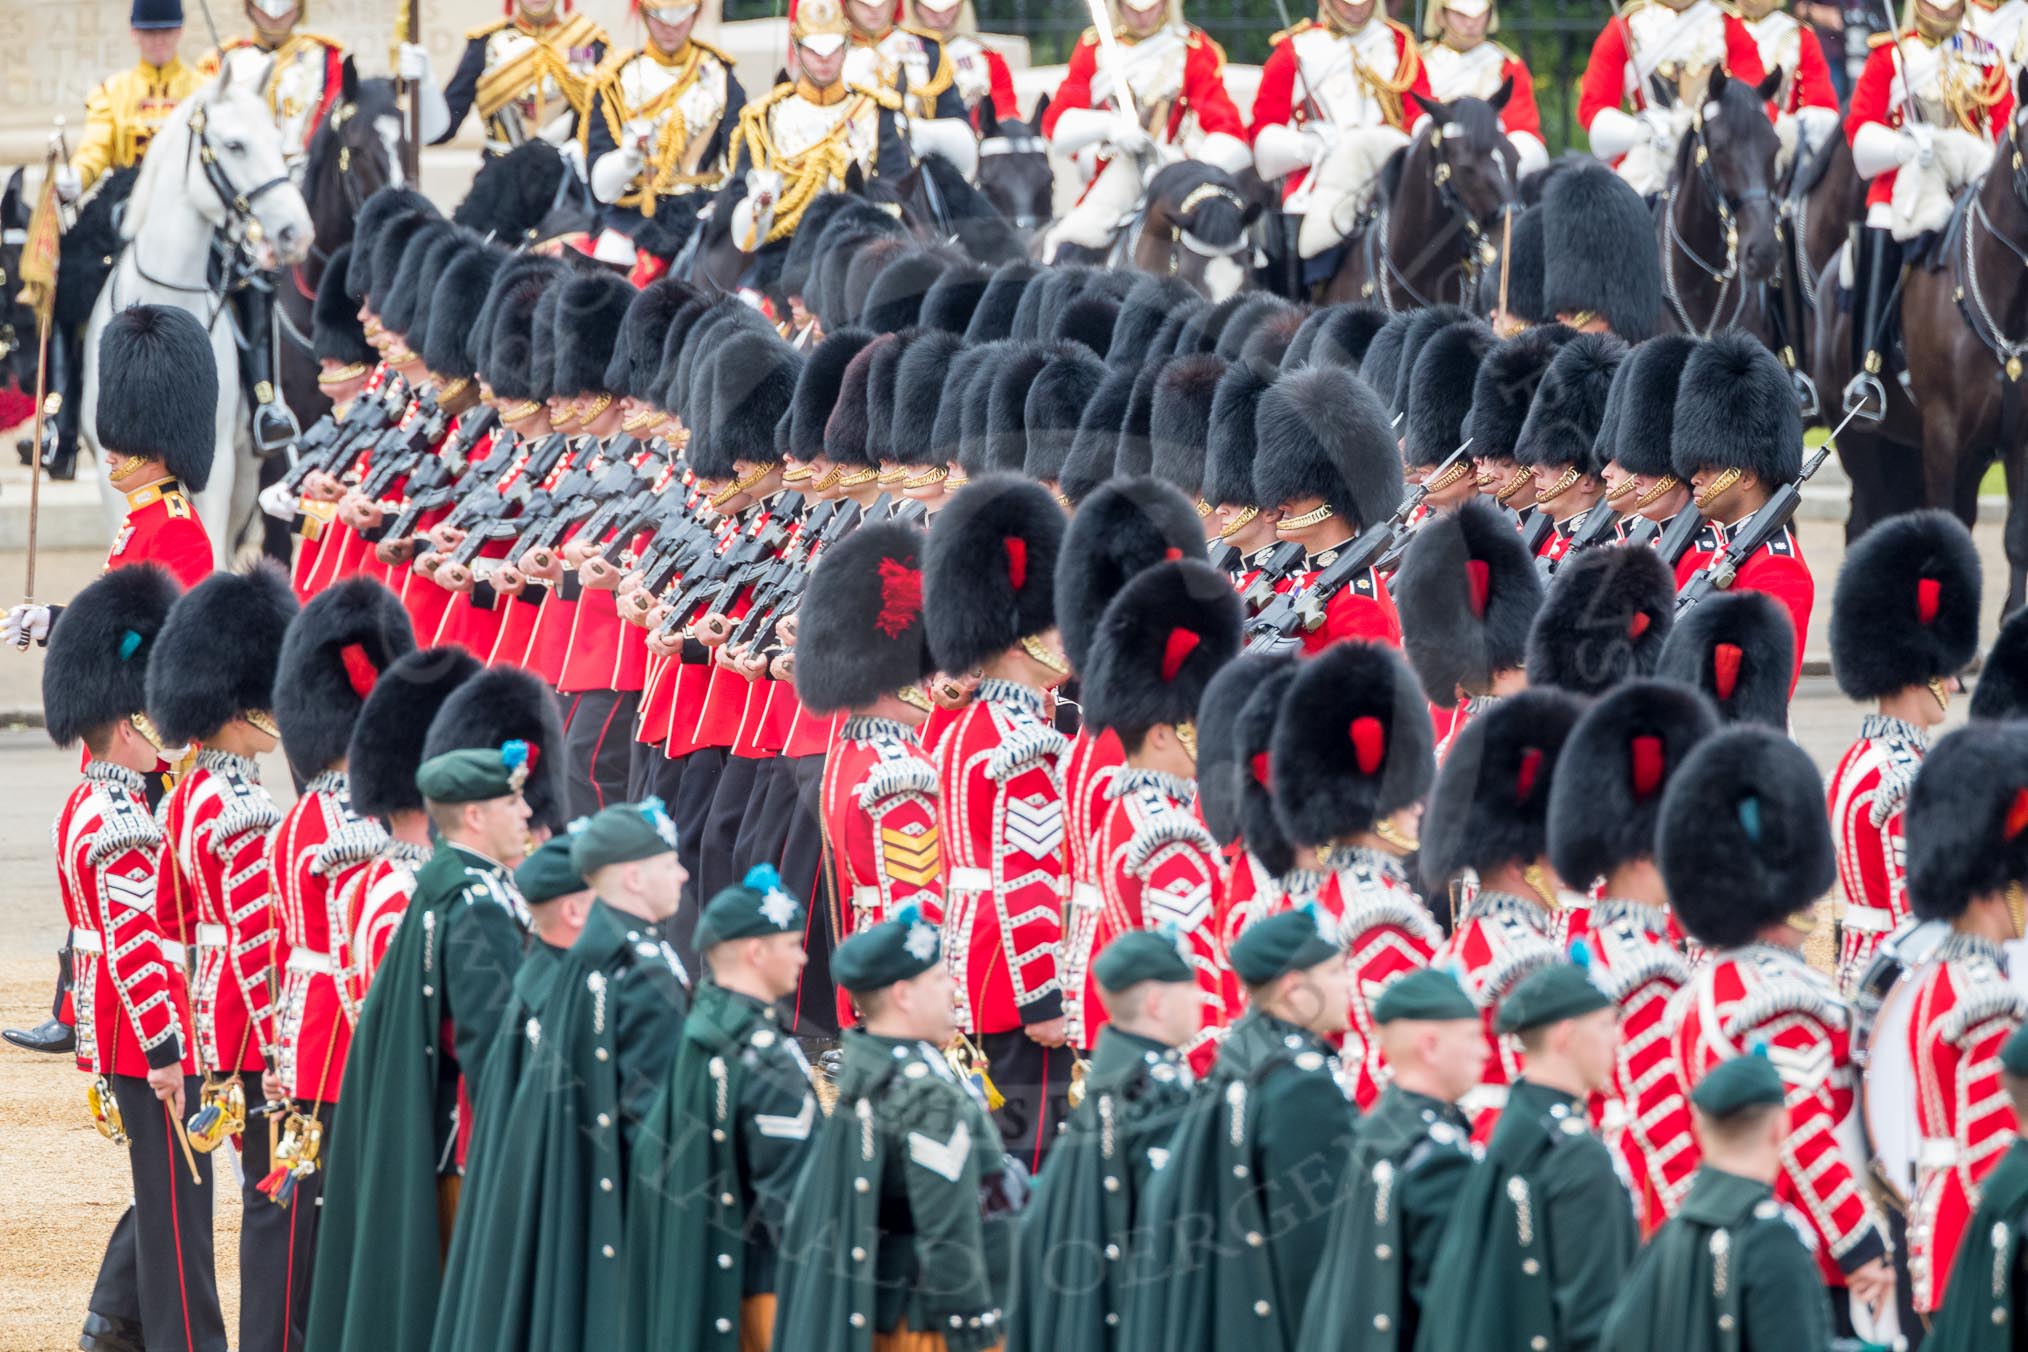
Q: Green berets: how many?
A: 11